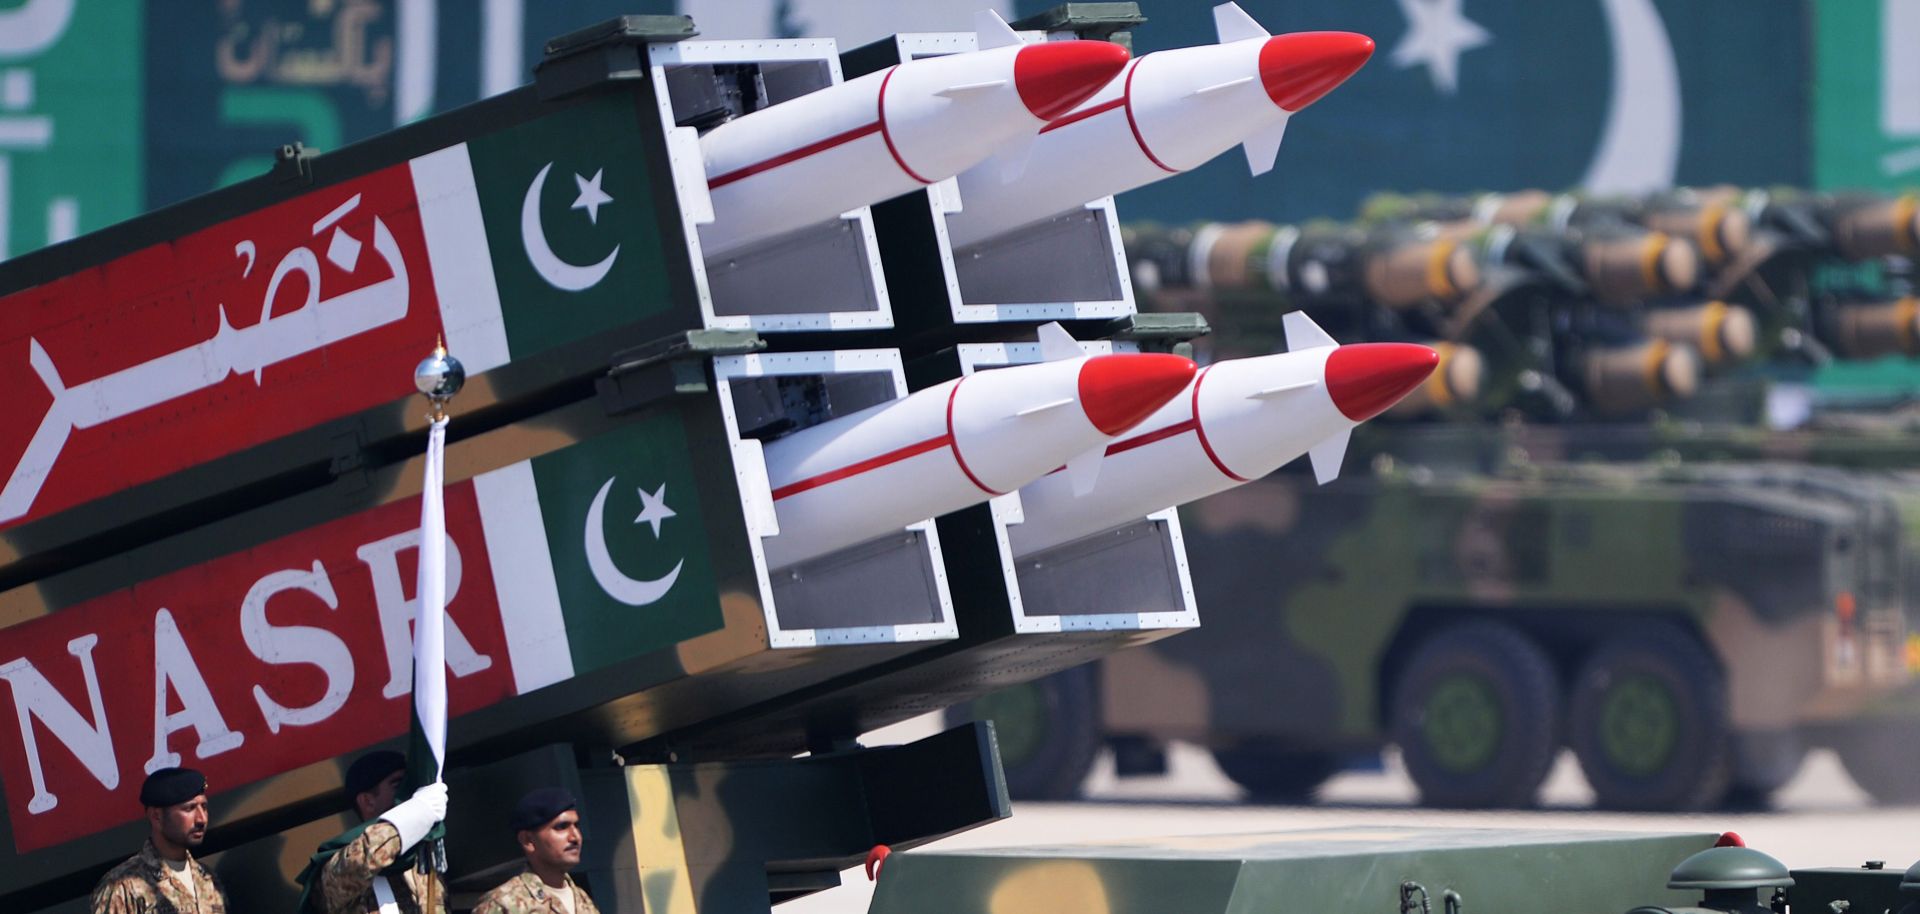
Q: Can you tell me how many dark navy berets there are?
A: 3